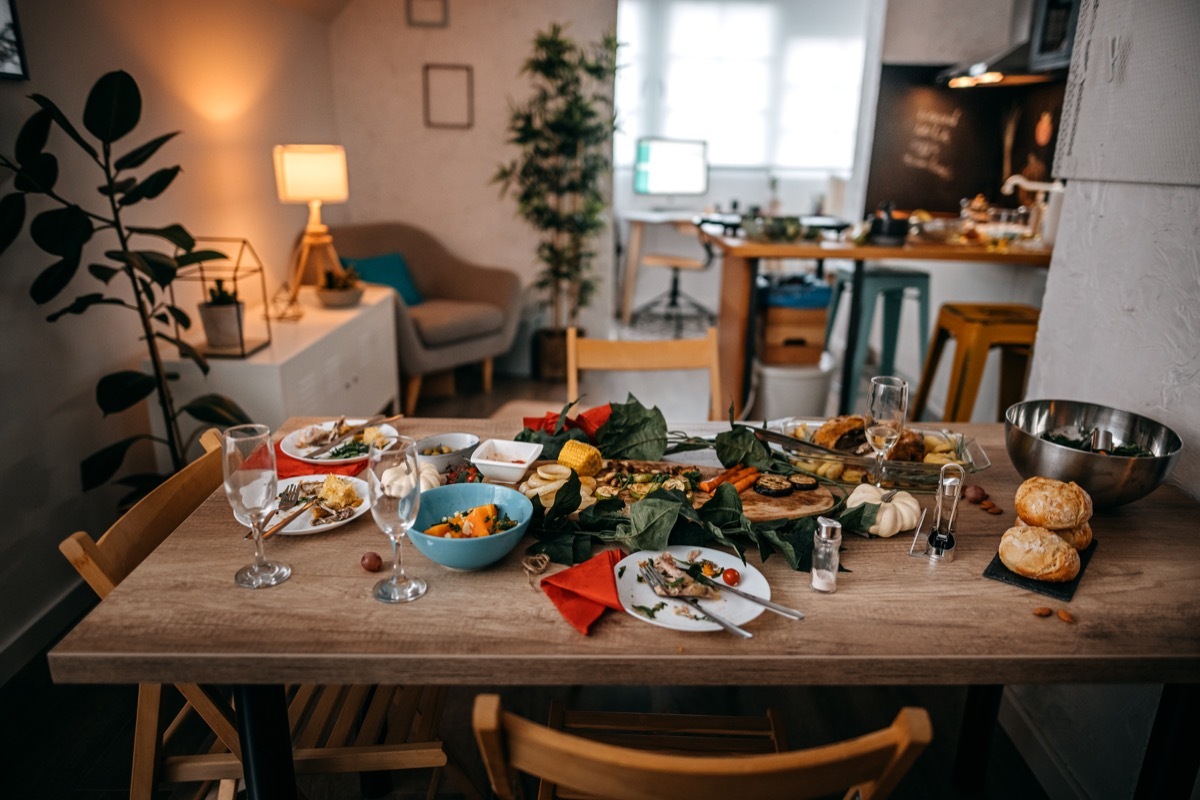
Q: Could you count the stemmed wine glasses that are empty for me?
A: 2